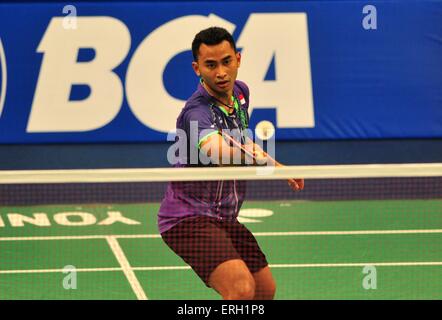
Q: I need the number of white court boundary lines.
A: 3